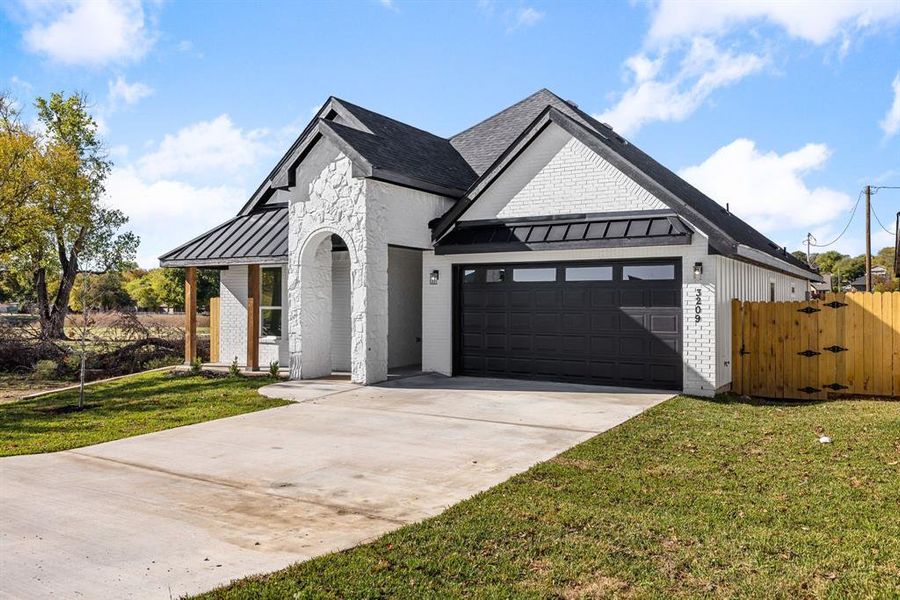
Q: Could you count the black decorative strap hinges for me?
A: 6